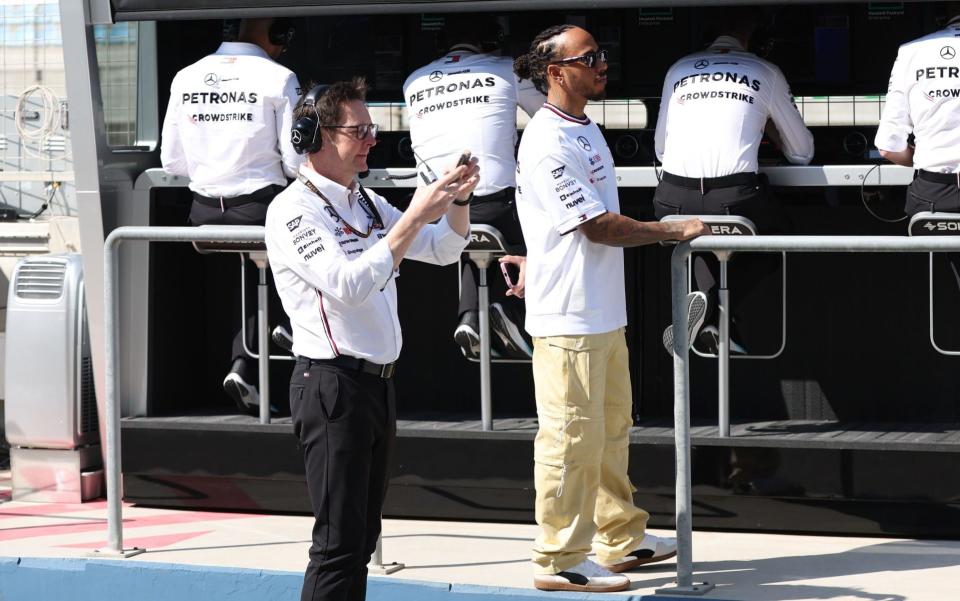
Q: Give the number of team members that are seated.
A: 4